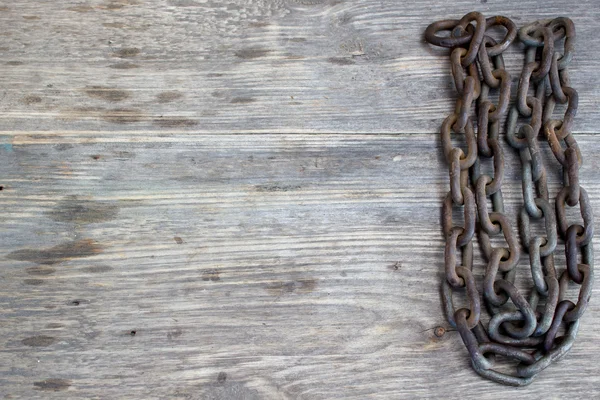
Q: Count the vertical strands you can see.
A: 4